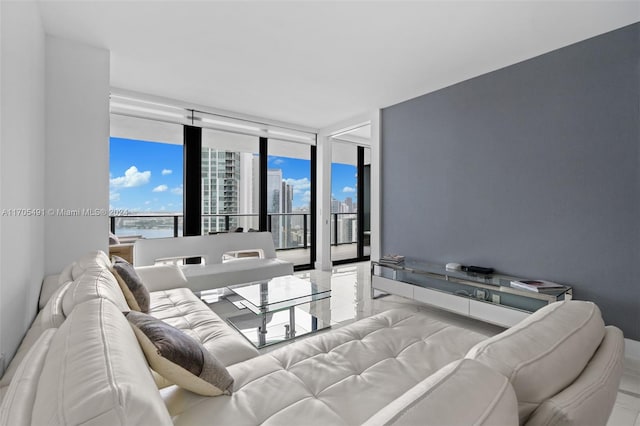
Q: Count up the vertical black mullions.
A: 4